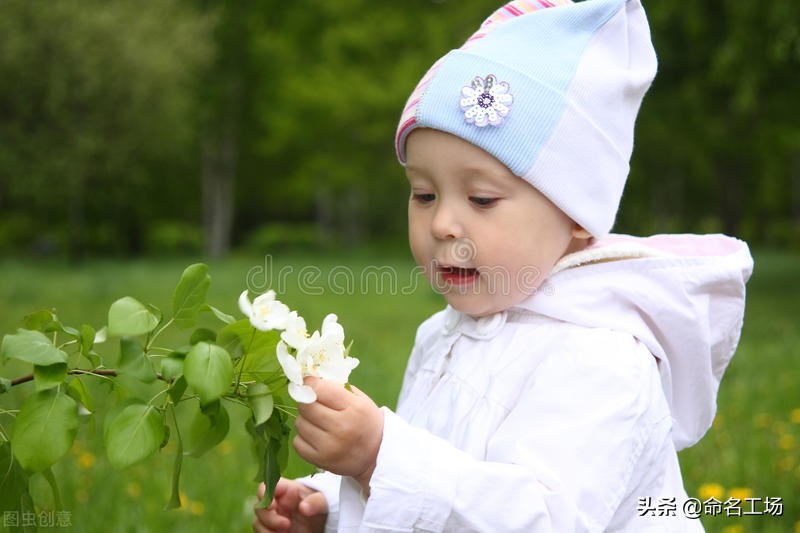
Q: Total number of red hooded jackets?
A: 0